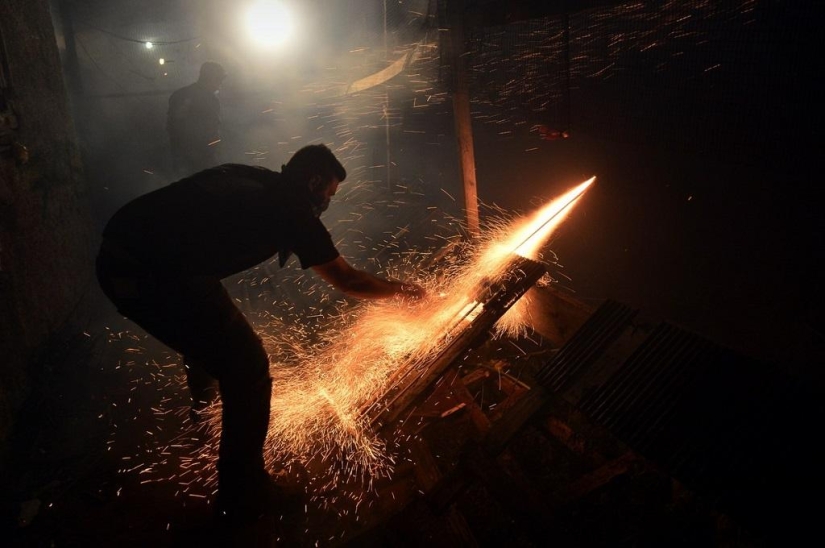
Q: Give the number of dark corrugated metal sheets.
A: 2